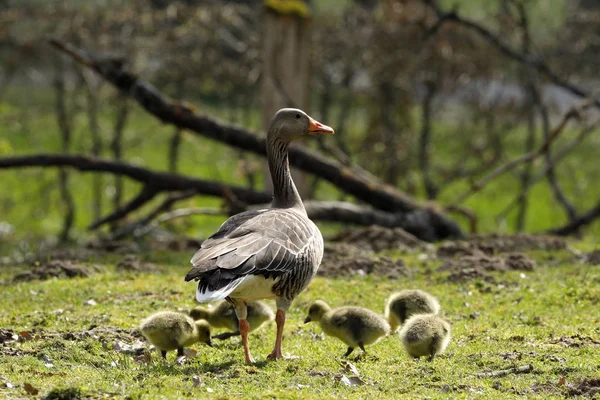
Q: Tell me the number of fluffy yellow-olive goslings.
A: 5